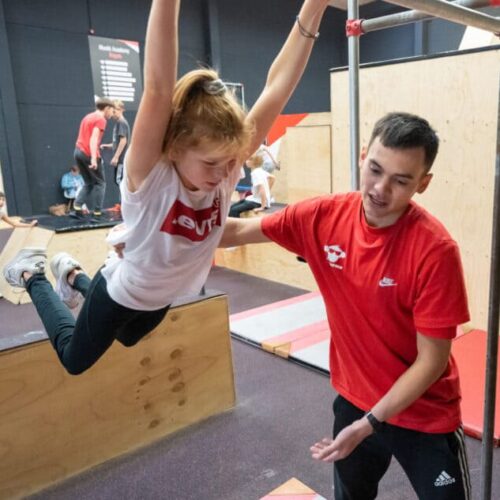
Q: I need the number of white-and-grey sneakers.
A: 2